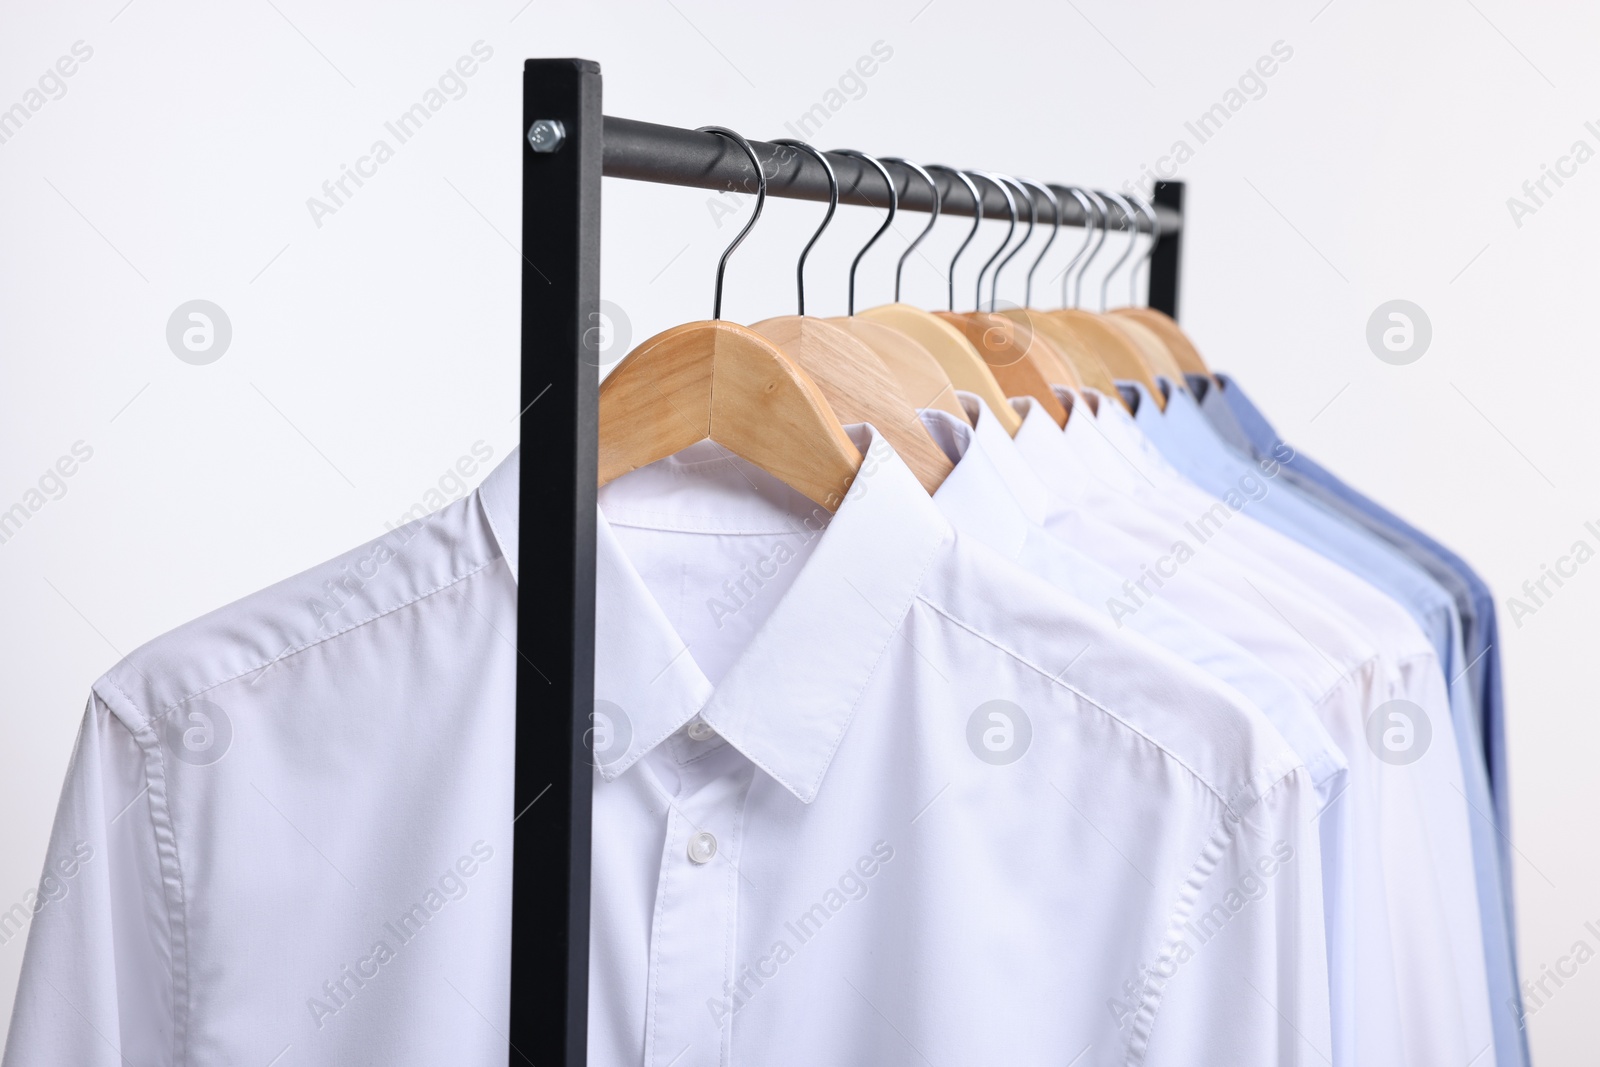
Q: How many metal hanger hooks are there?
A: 12